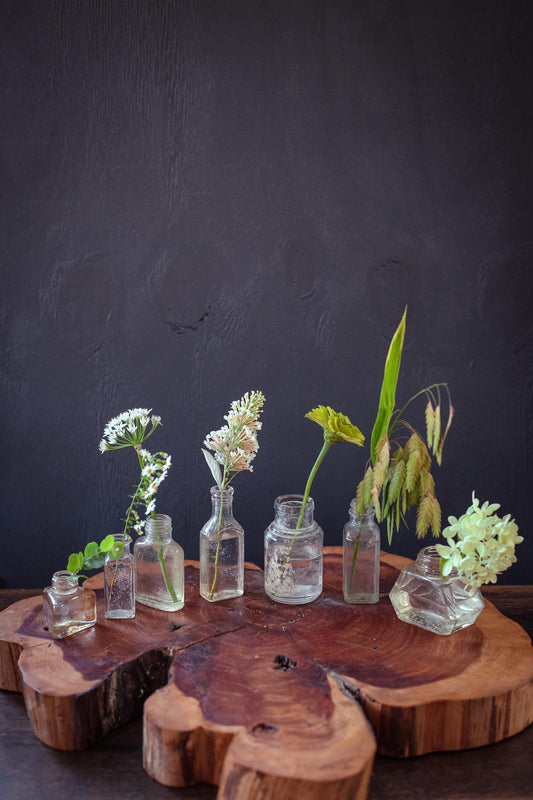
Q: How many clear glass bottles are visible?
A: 7